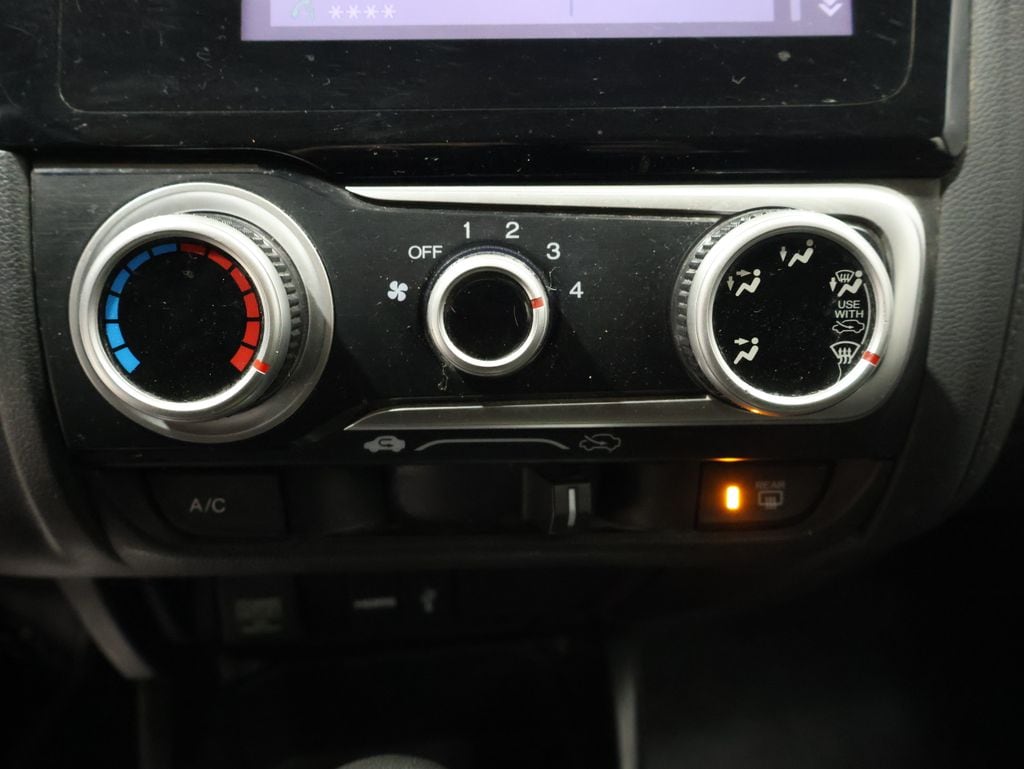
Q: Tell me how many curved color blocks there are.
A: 12